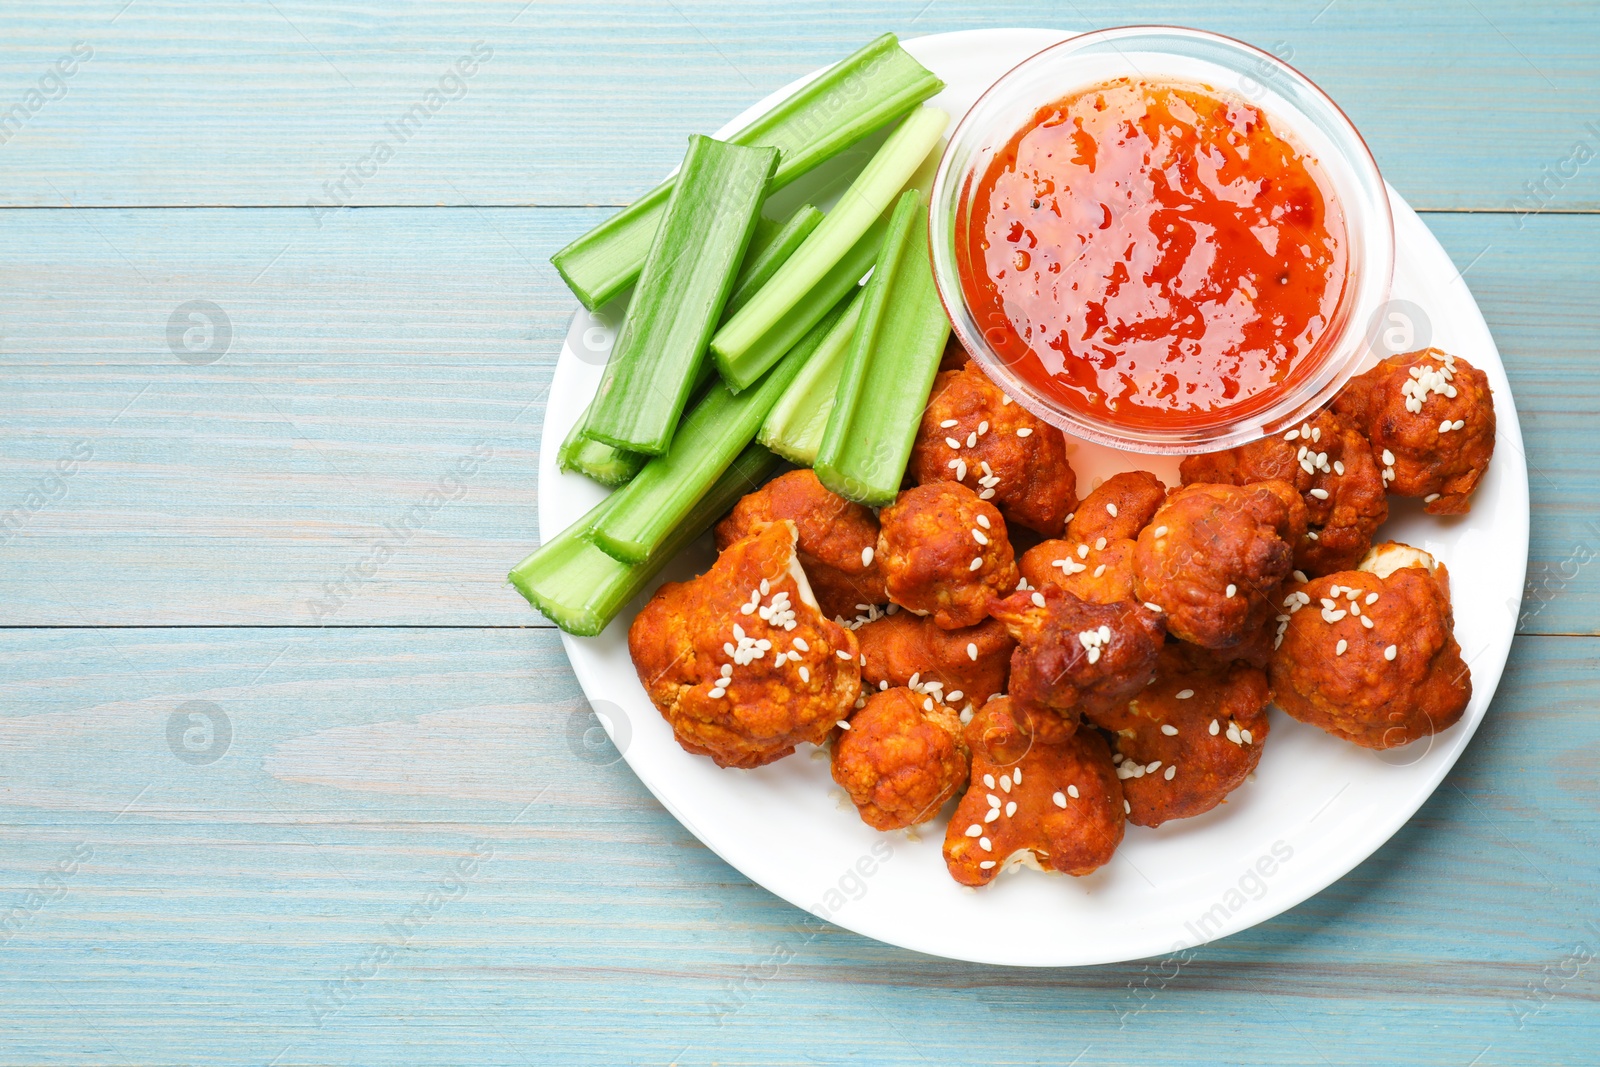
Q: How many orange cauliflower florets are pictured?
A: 14